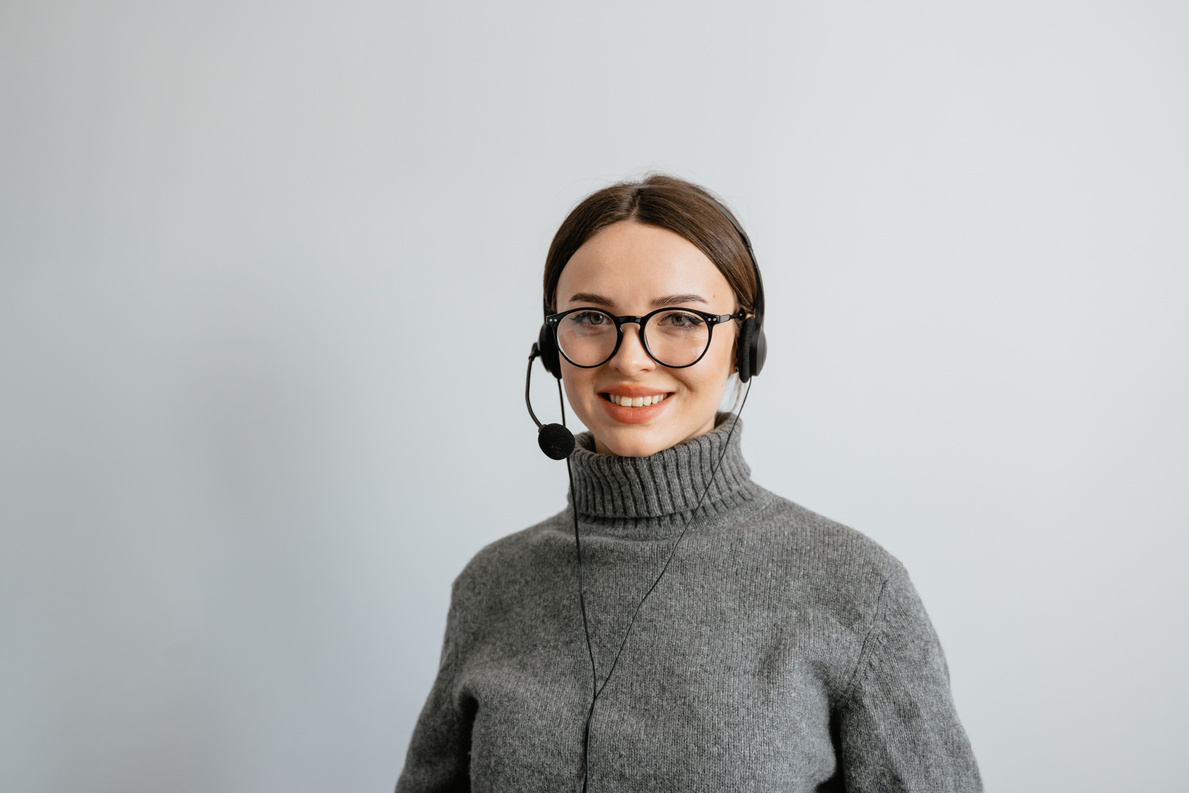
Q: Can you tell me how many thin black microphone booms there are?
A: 1